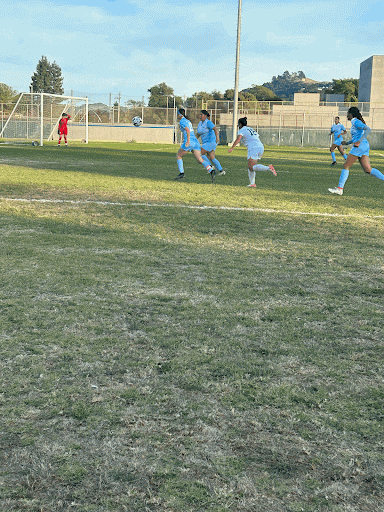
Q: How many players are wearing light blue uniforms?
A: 4